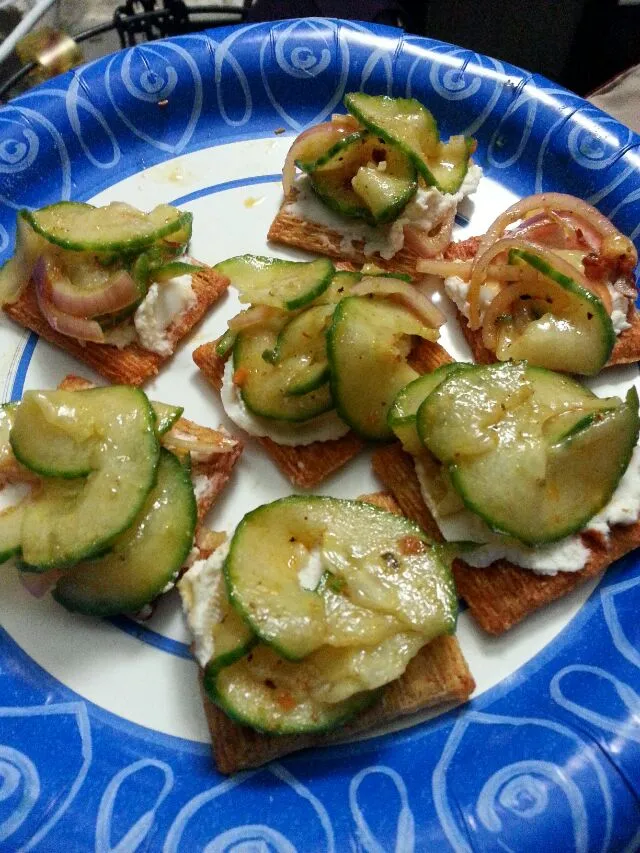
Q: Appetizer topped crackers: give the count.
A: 7